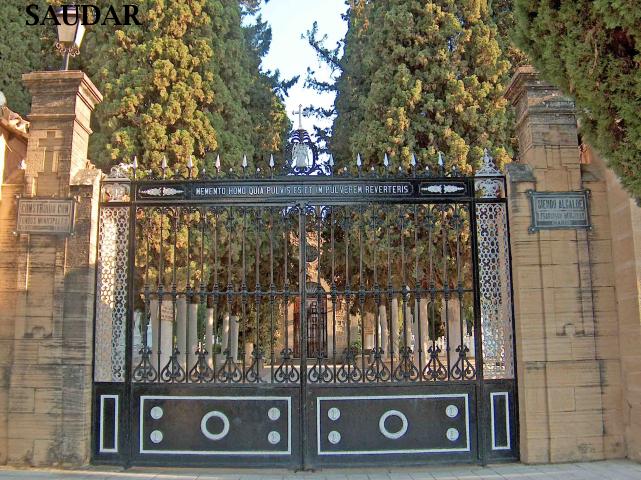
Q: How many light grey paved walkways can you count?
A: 1